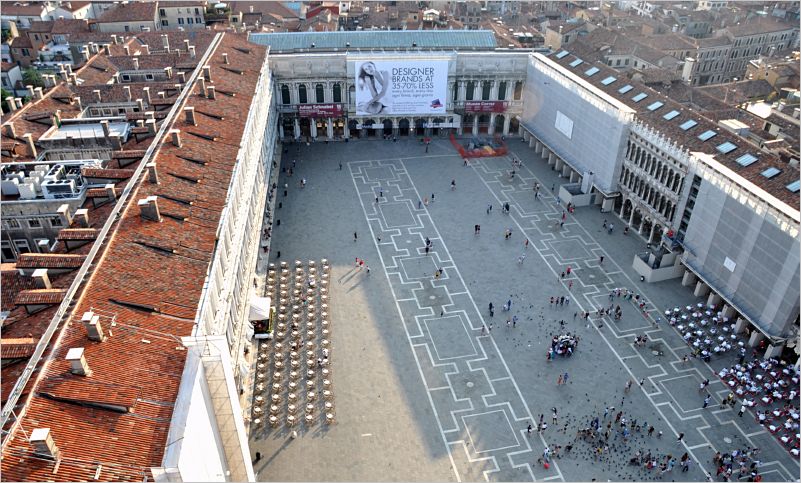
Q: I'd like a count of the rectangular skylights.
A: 14